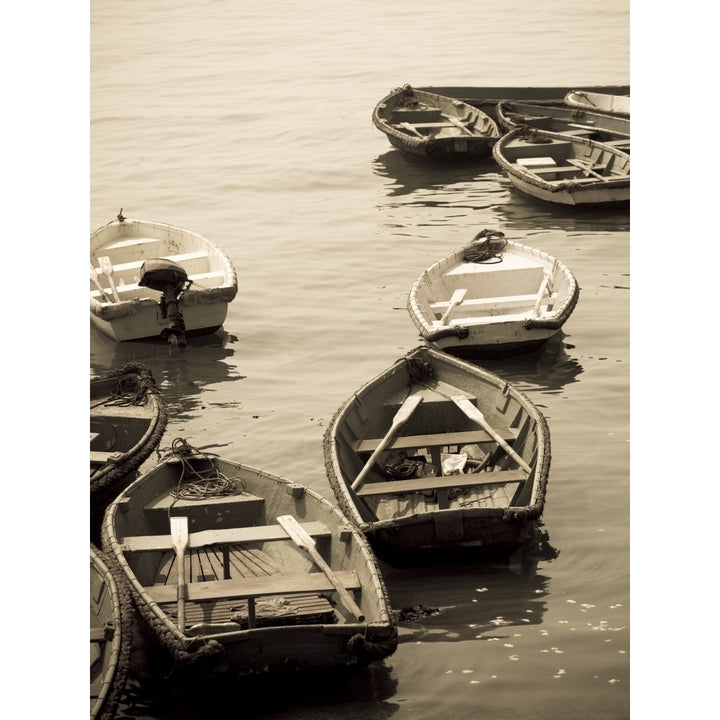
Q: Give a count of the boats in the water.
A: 10